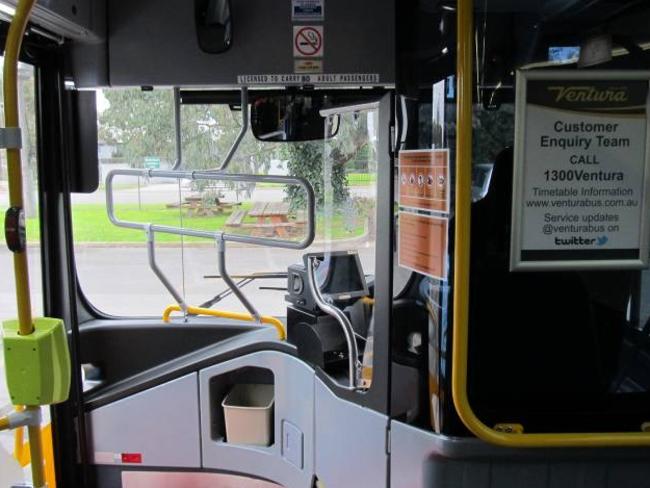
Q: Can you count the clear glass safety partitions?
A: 1